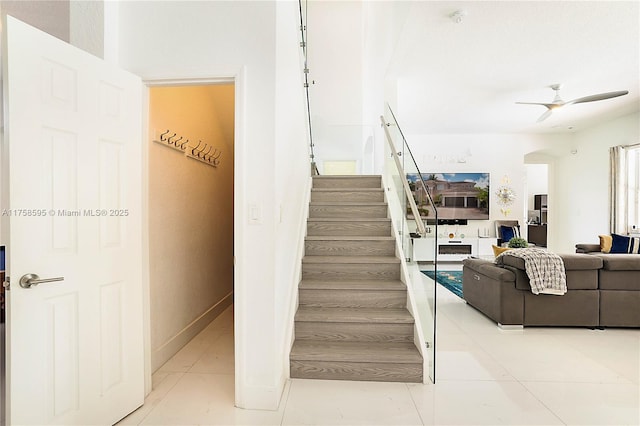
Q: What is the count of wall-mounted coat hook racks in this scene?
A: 2